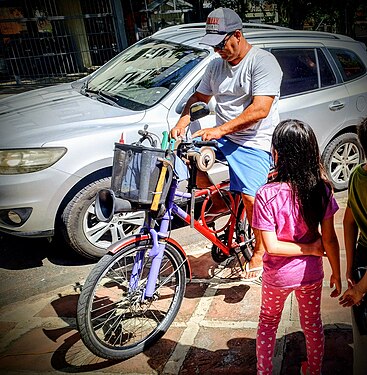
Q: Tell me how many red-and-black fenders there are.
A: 1